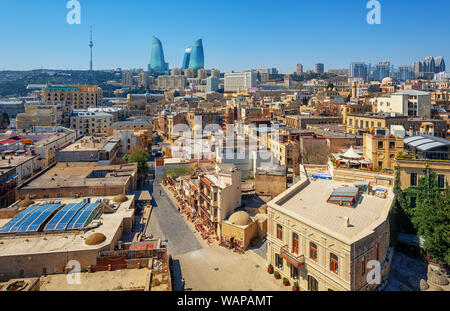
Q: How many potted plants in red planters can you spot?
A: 4